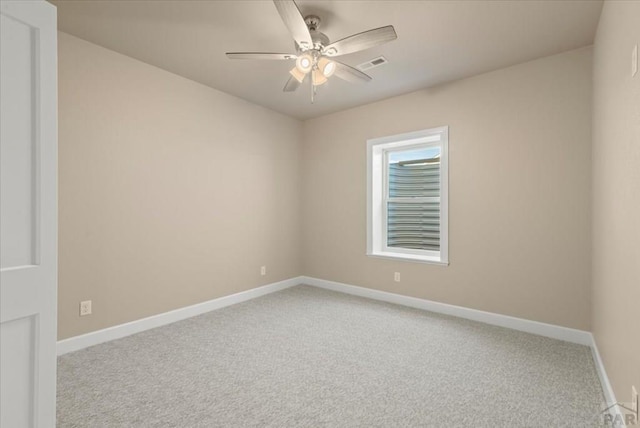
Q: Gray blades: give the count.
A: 5